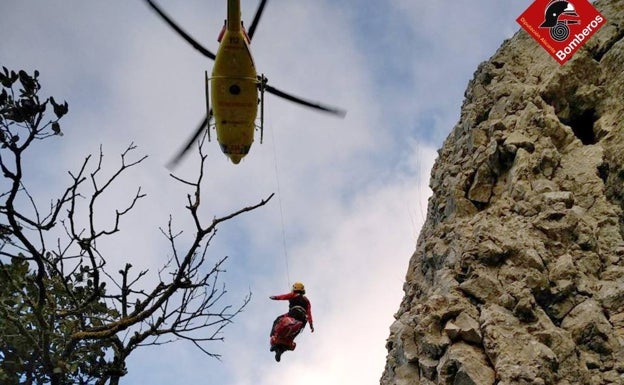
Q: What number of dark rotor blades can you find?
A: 4